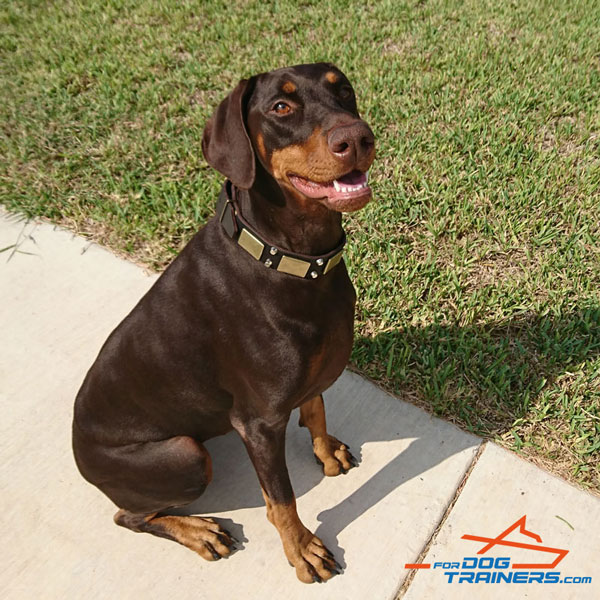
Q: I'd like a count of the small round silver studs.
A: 4